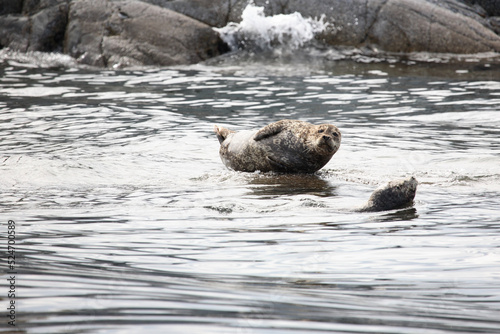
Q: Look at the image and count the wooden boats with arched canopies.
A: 0